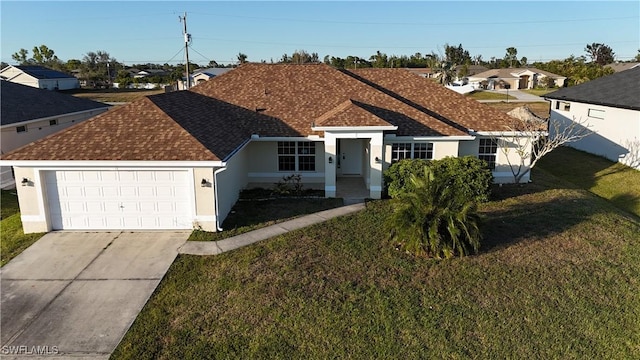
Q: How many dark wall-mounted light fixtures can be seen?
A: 4